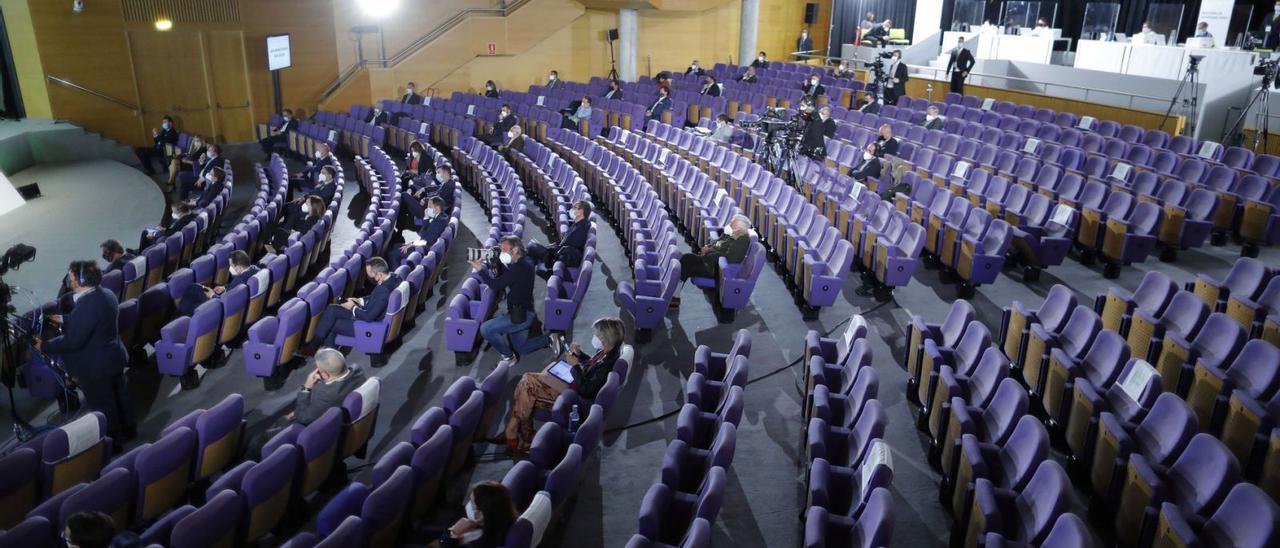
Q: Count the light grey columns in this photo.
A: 2